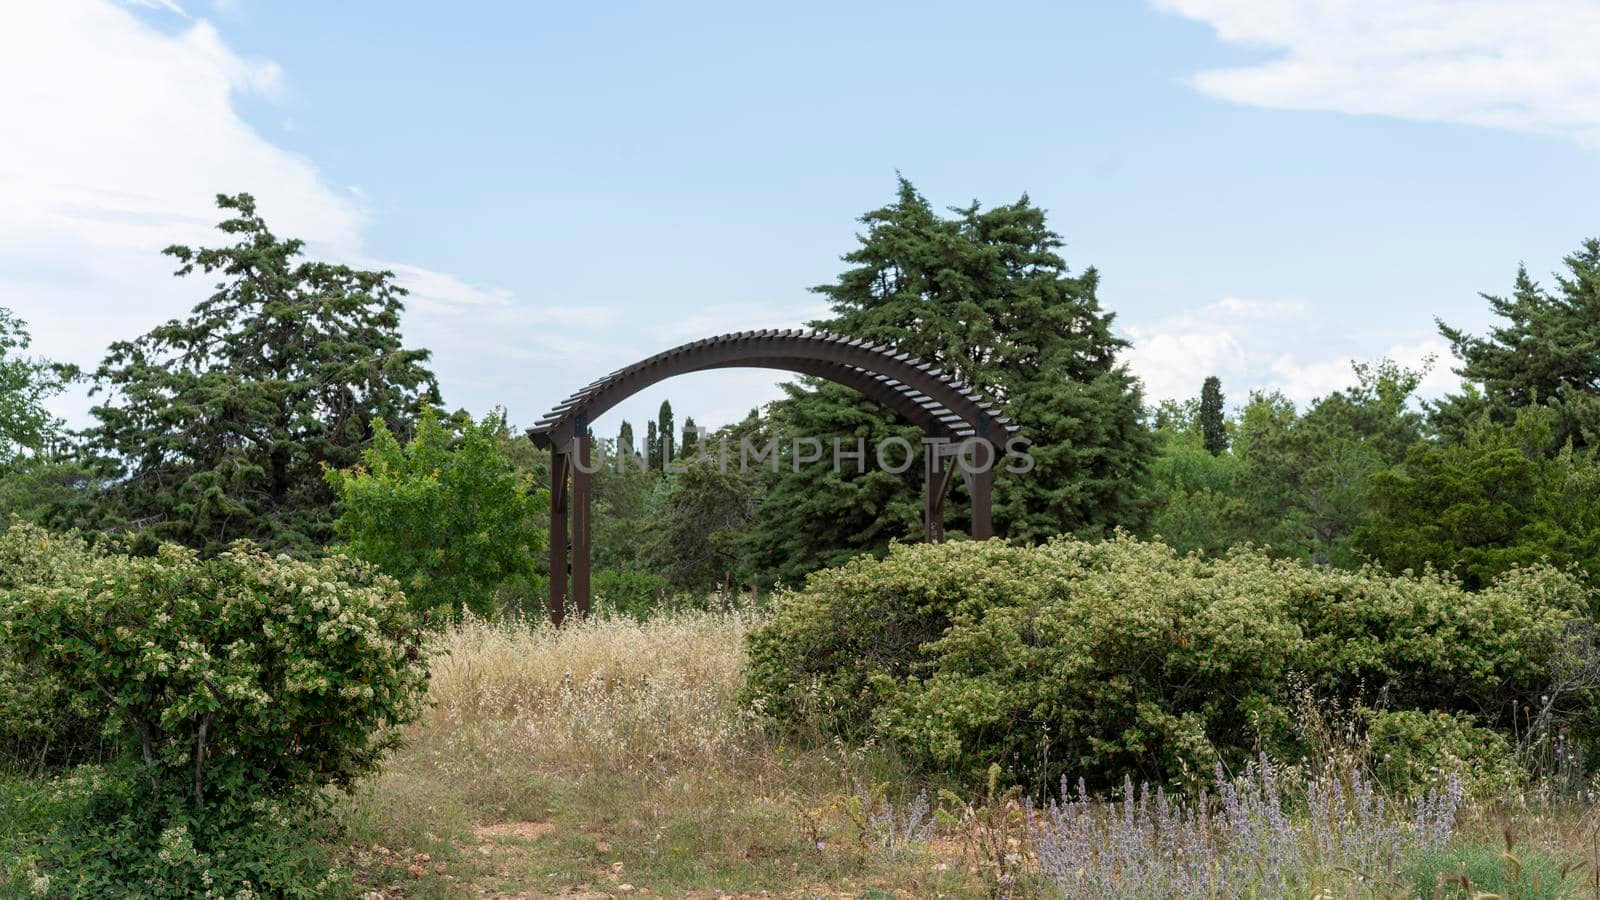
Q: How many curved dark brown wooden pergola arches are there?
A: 1